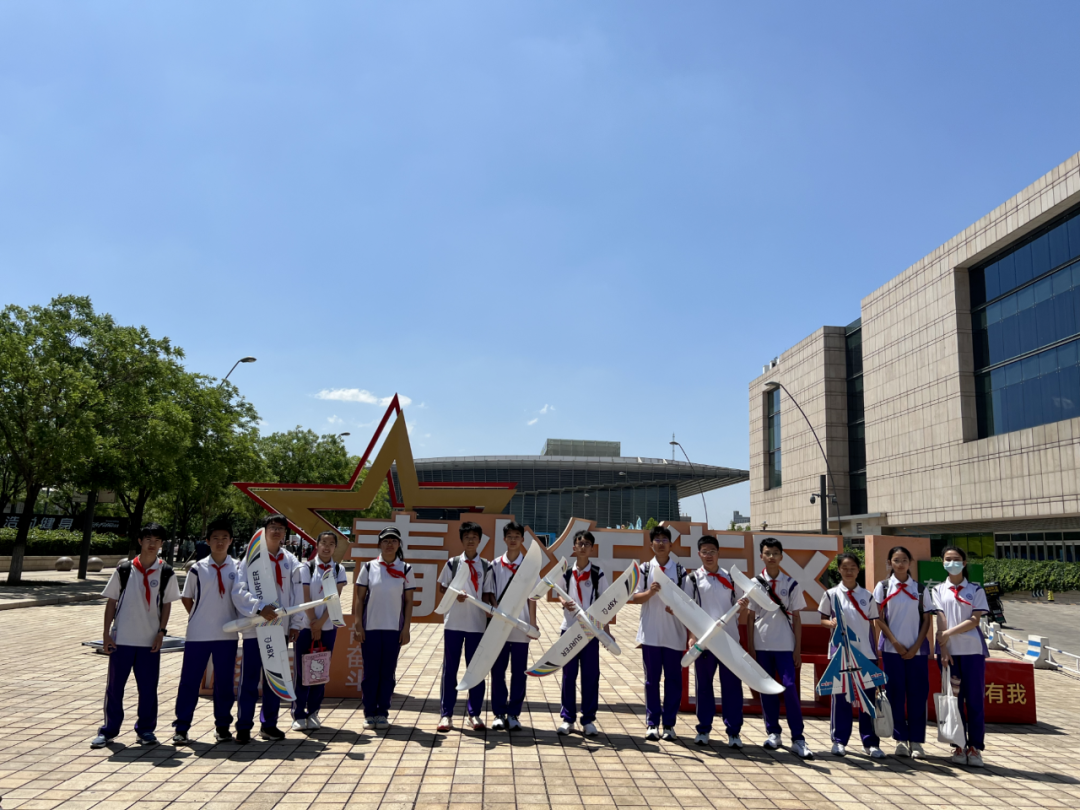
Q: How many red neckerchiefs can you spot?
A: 14